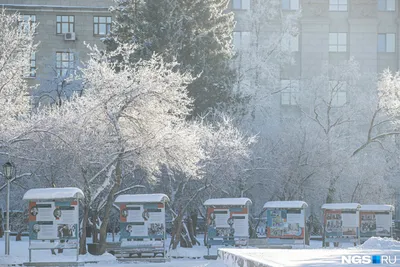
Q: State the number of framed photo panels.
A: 6